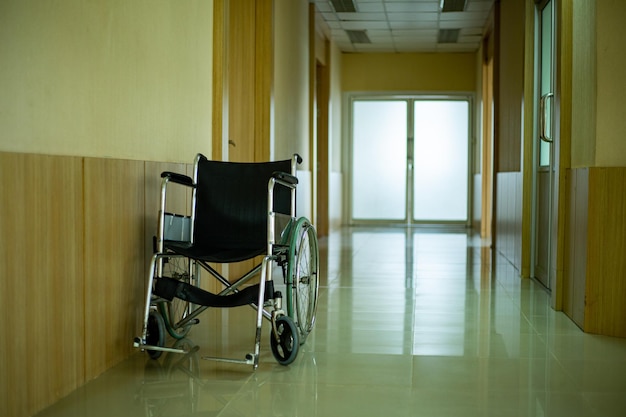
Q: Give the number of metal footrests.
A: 2